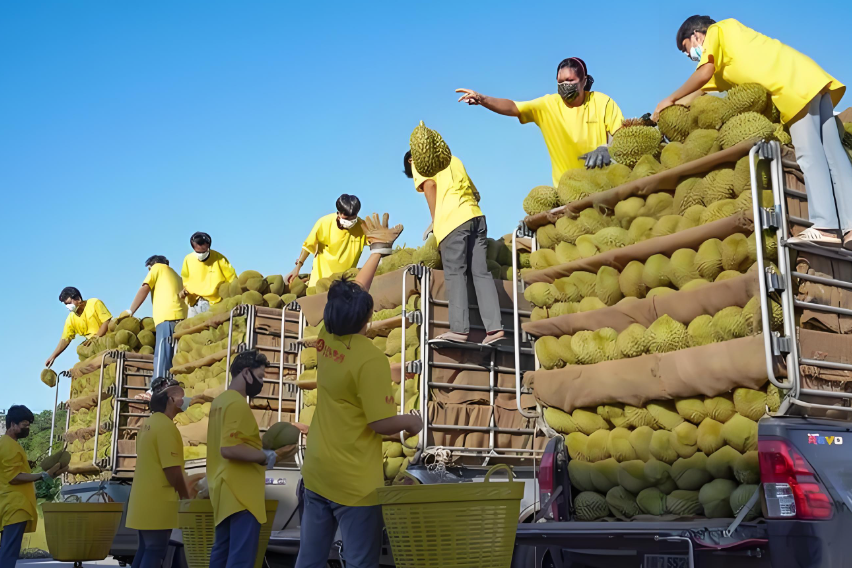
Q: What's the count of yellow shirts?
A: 11